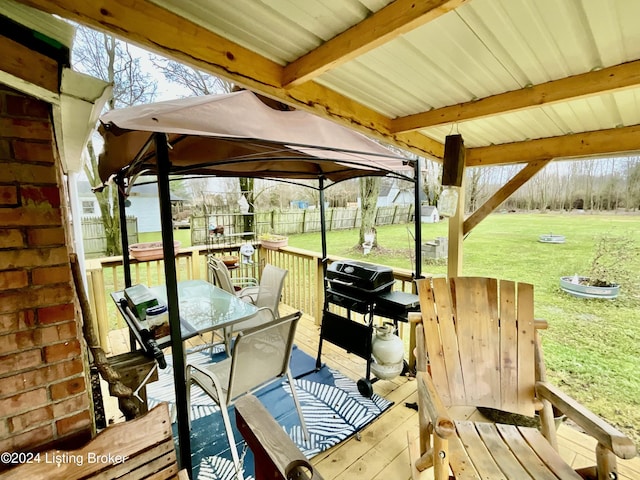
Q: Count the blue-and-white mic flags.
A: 0